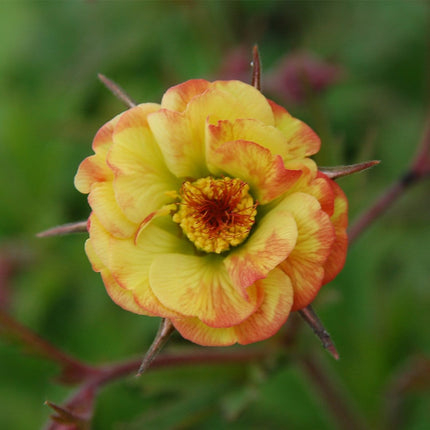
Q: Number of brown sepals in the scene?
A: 6